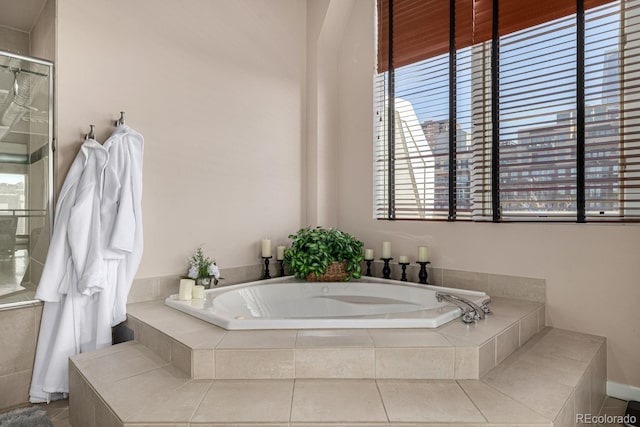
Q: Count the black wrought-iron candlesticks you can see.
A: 6